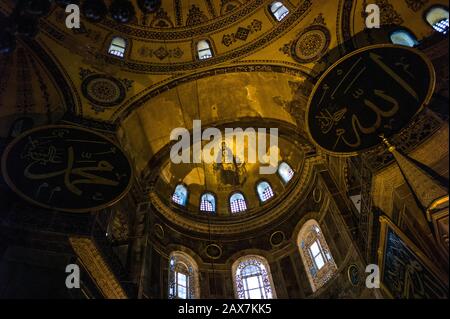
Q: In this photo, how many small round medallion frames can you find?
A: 5